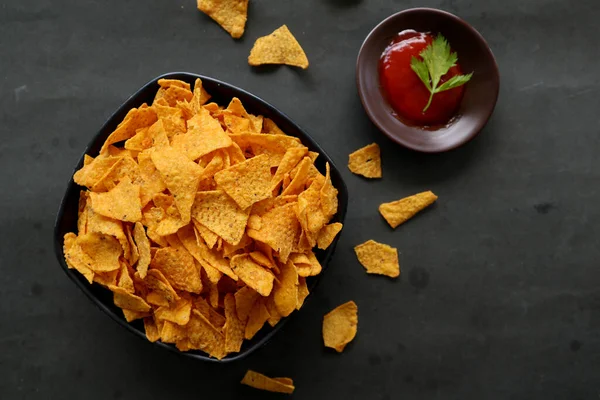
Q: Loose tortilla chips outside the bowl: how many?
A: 7